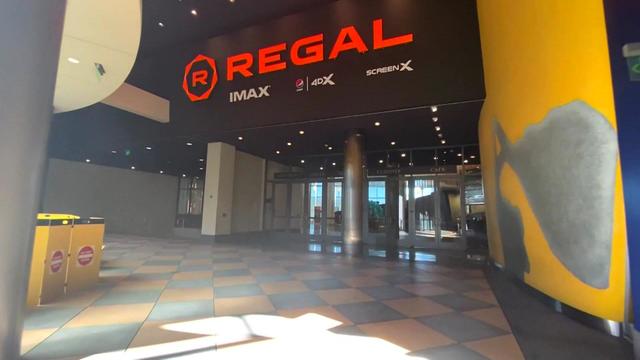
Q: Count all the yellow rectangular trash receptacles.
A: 2